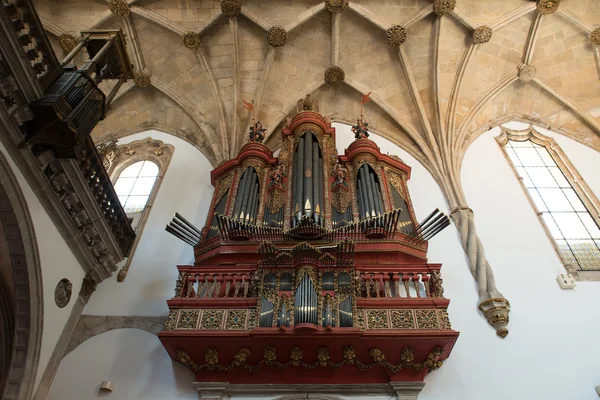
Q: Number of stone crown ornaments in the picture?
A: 14